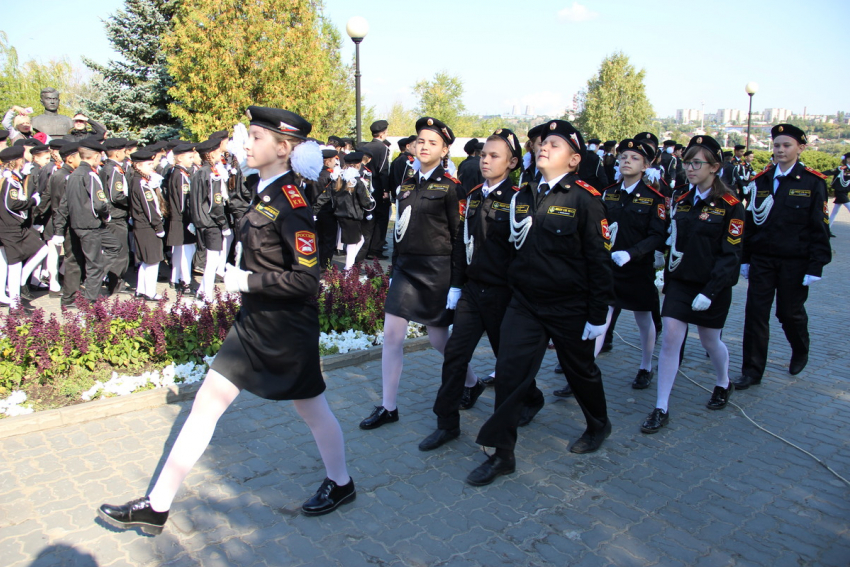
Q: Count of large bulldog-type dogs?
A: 0